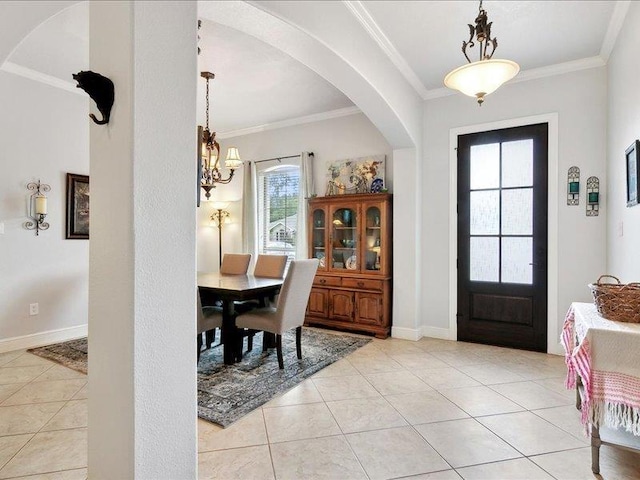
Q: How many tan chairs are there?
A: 4